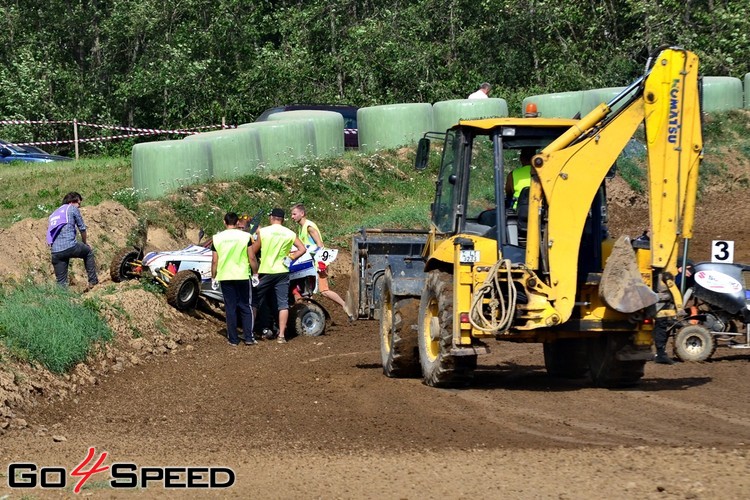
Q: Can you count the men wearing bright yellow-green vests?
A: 4